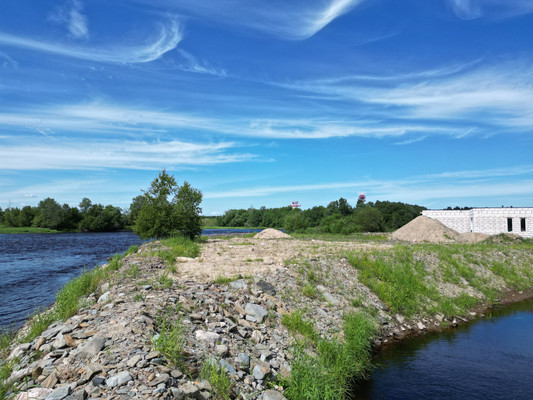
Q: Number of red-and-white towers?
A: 2